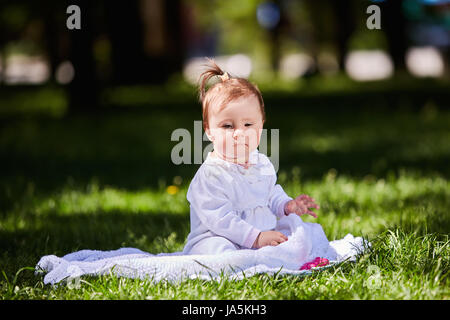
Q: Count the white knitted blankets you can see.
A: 1